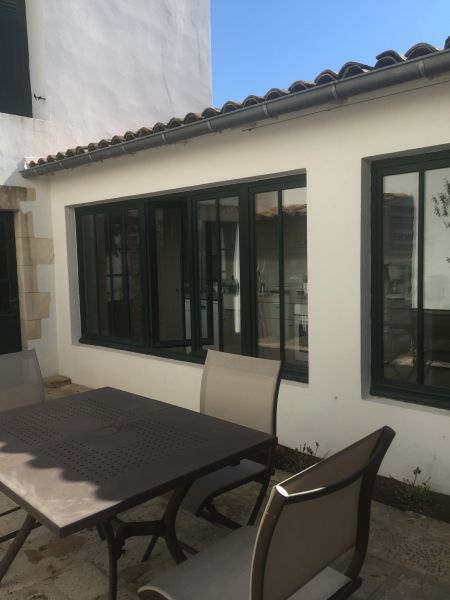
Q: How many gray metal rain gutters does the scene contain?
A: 1